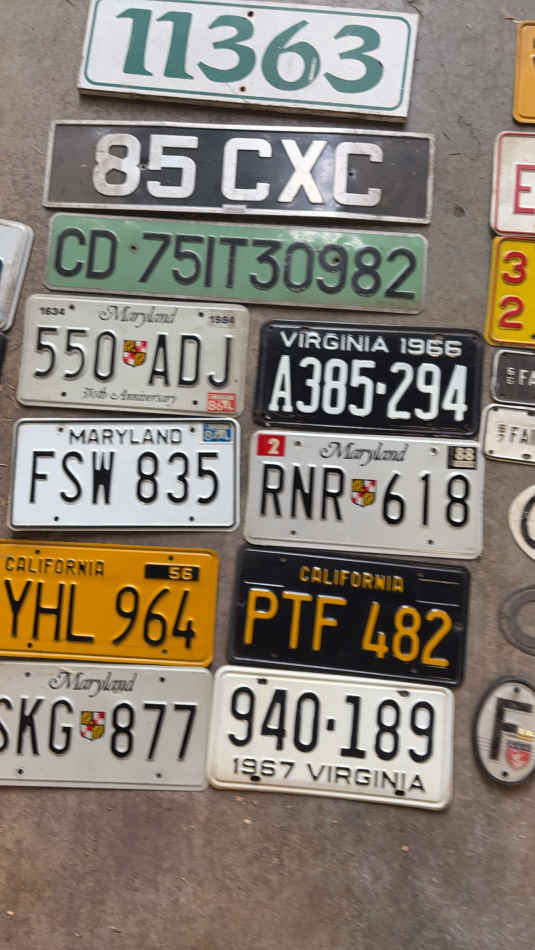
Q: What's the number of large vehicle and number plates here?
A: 11